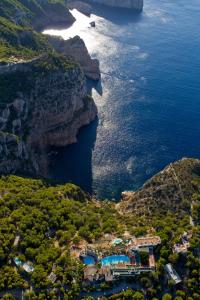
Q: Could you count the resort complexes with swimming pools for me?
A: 1